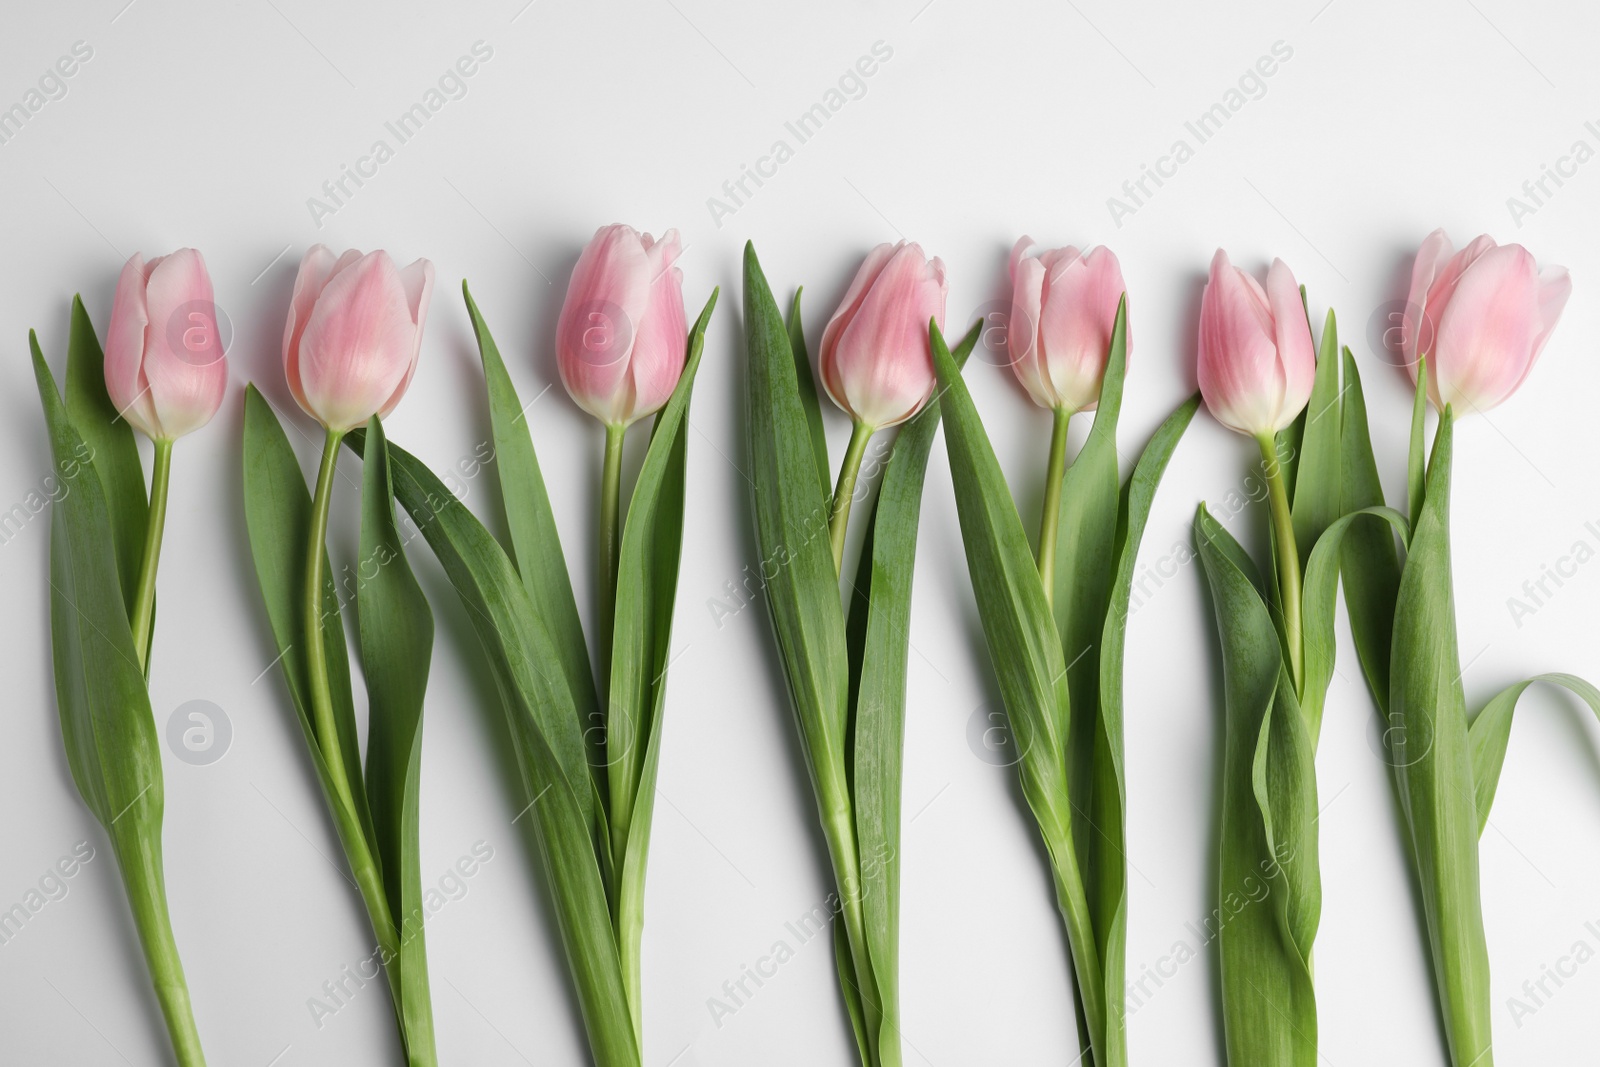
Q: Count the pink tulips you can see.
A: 7